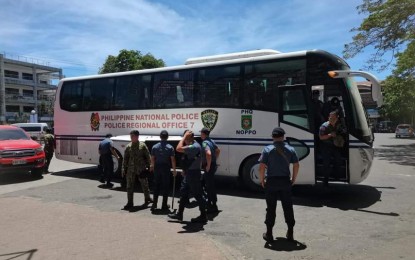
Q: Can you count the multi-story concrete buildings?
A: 1